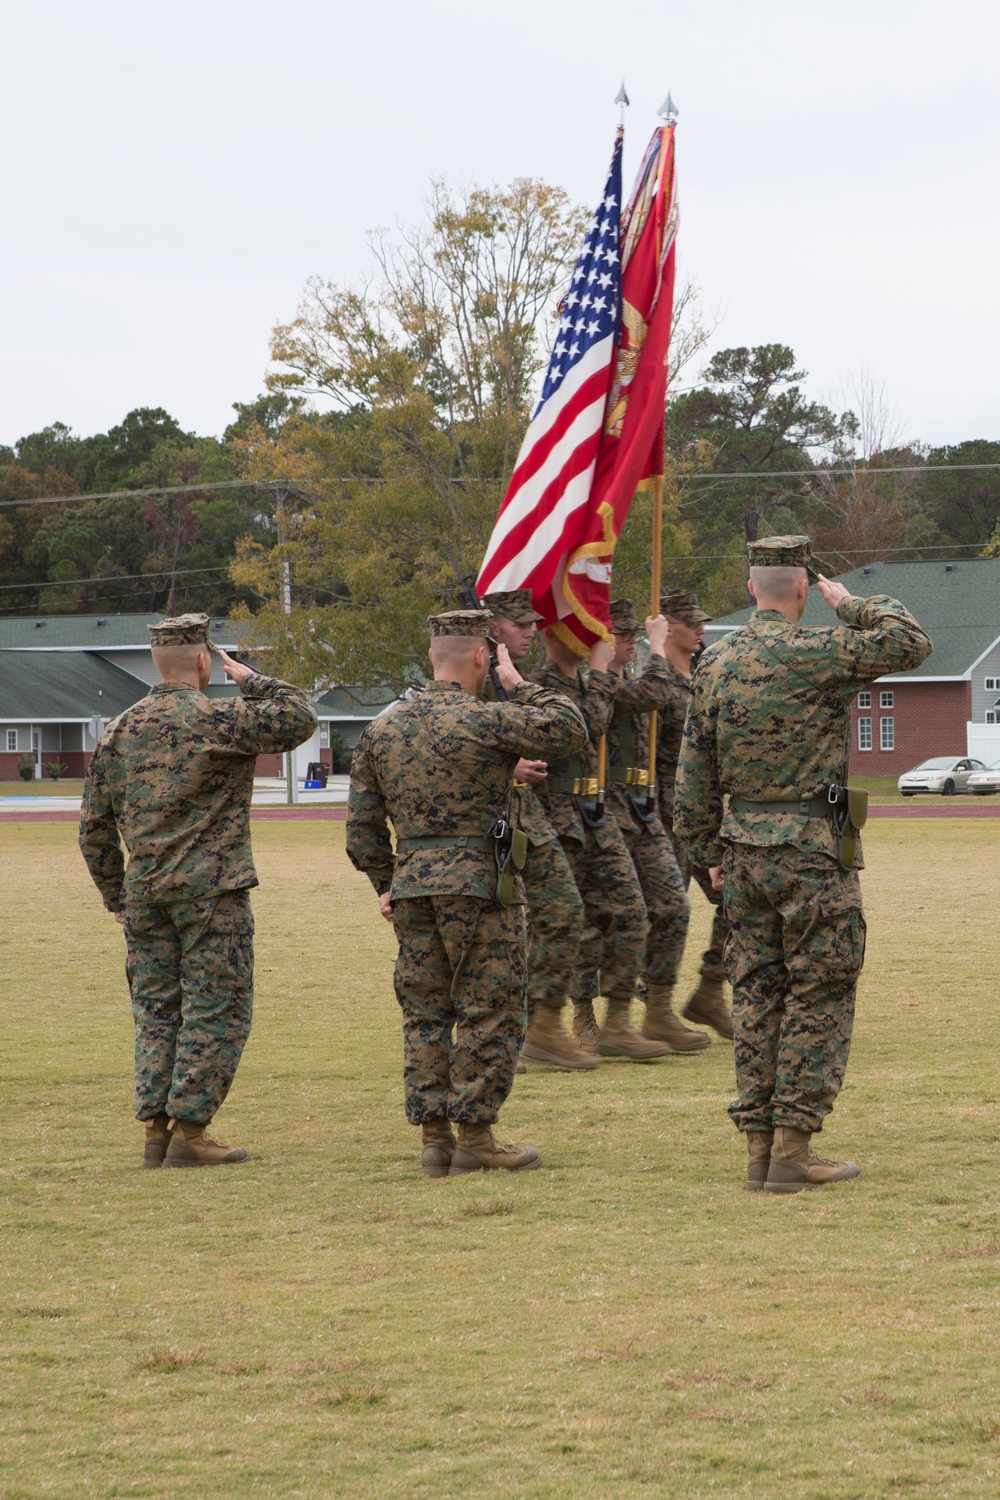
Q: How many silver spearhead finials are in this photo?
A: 2